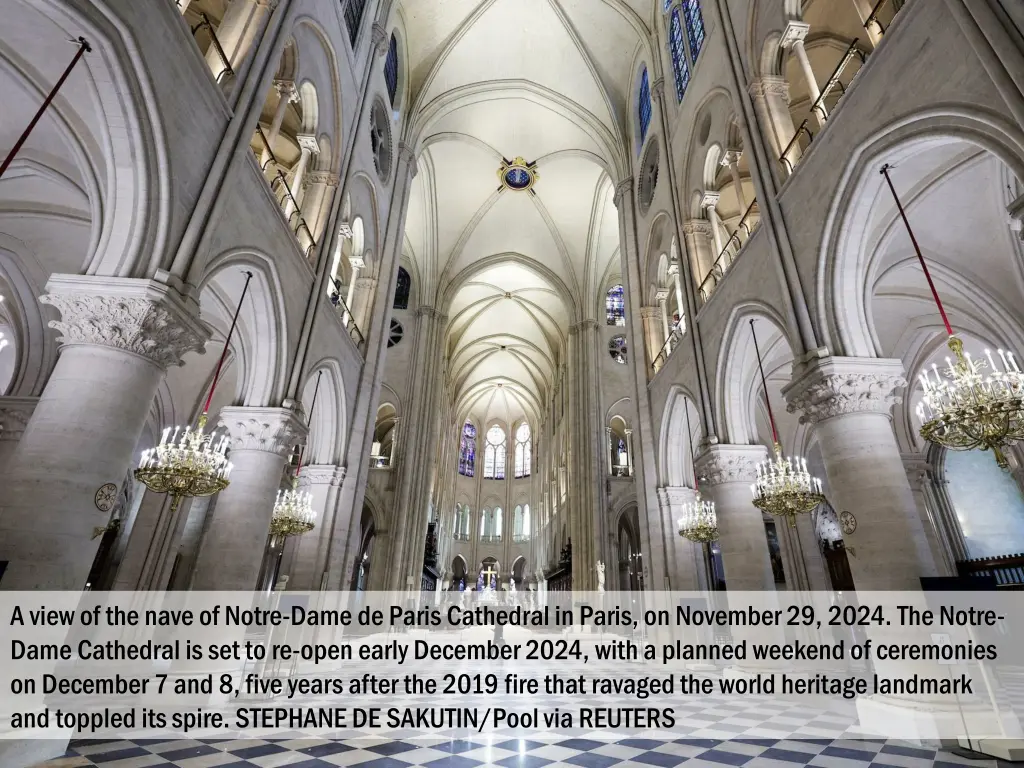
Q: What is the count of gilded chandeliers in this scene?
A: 5